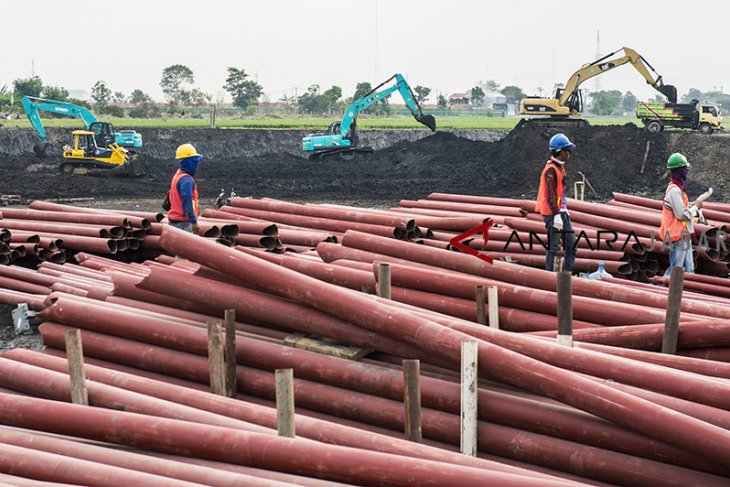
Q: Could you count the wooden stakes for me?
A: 11